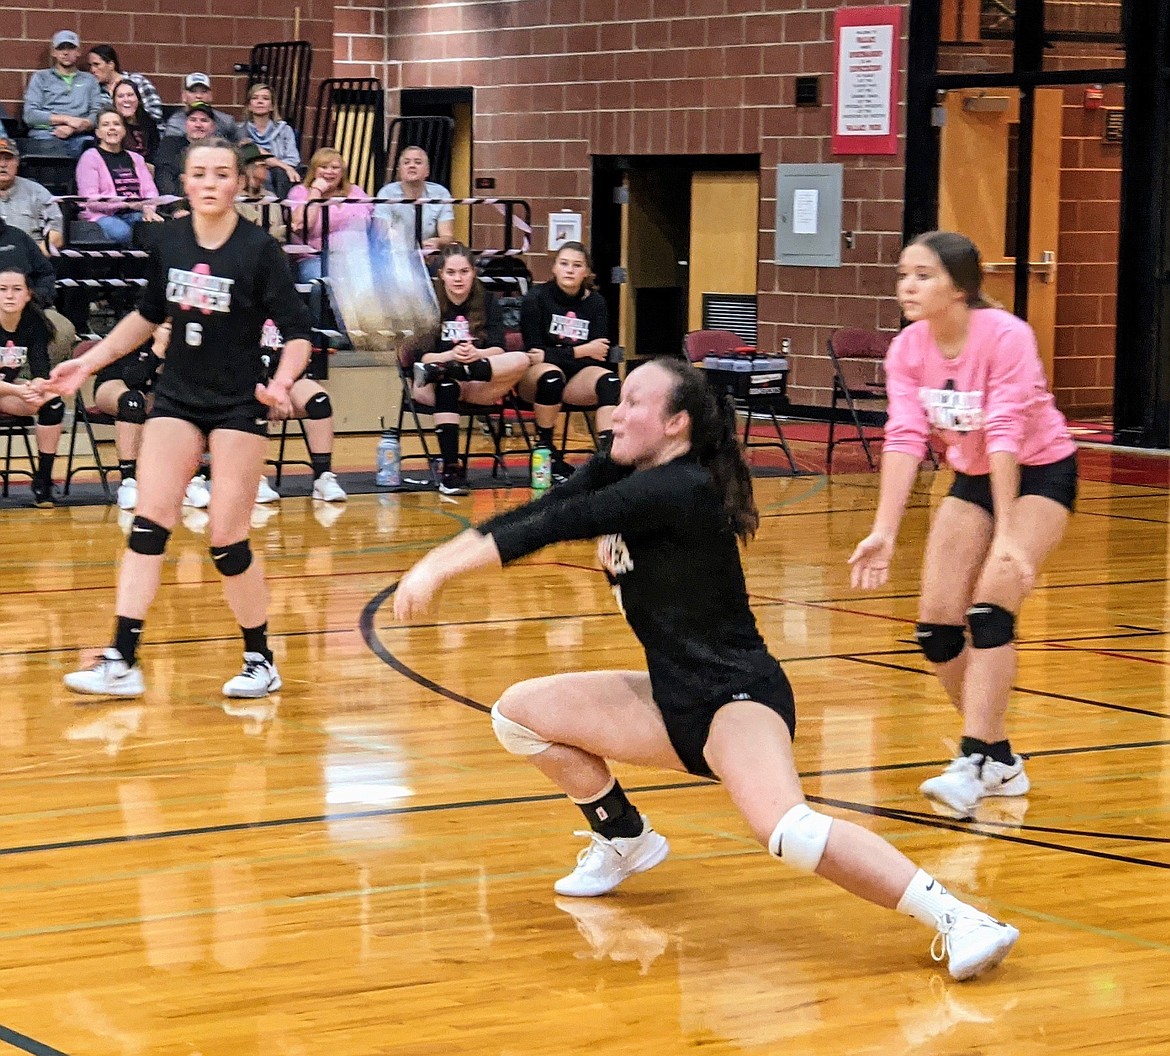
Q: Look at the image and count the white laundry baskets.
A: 0